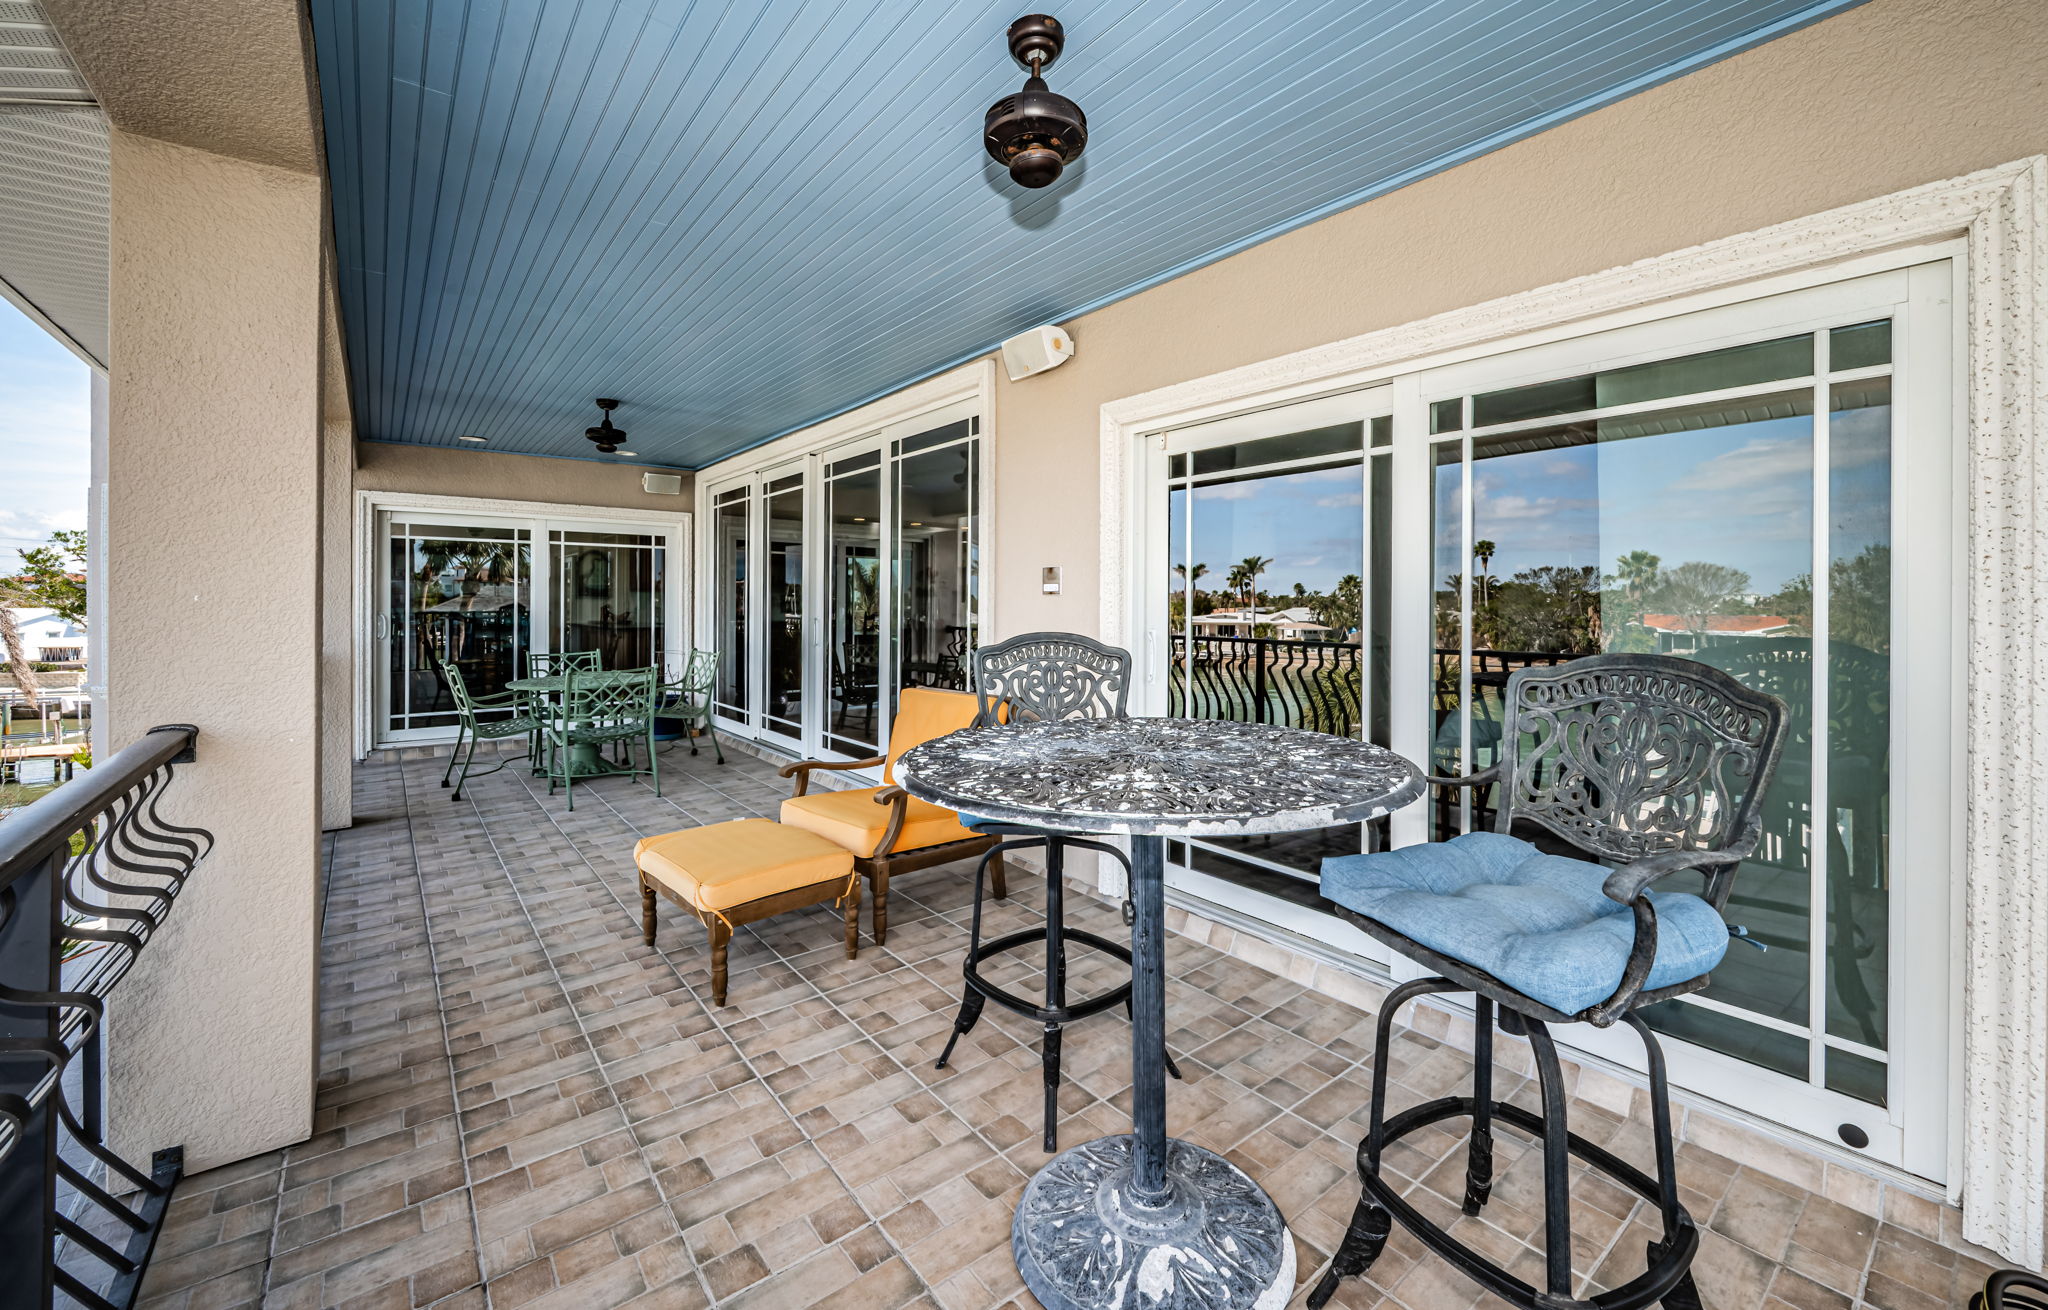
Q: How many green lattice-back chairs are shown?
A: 4